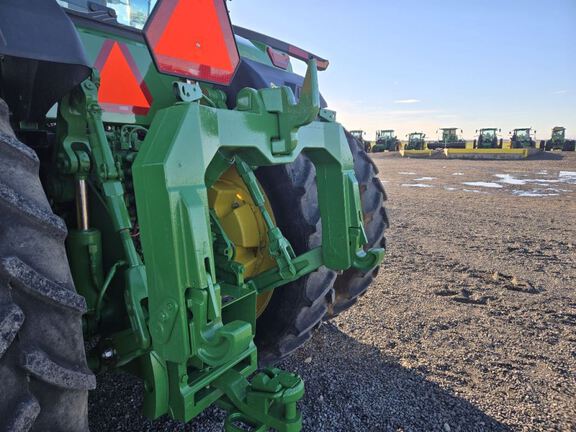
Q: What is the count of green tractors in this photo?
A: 8